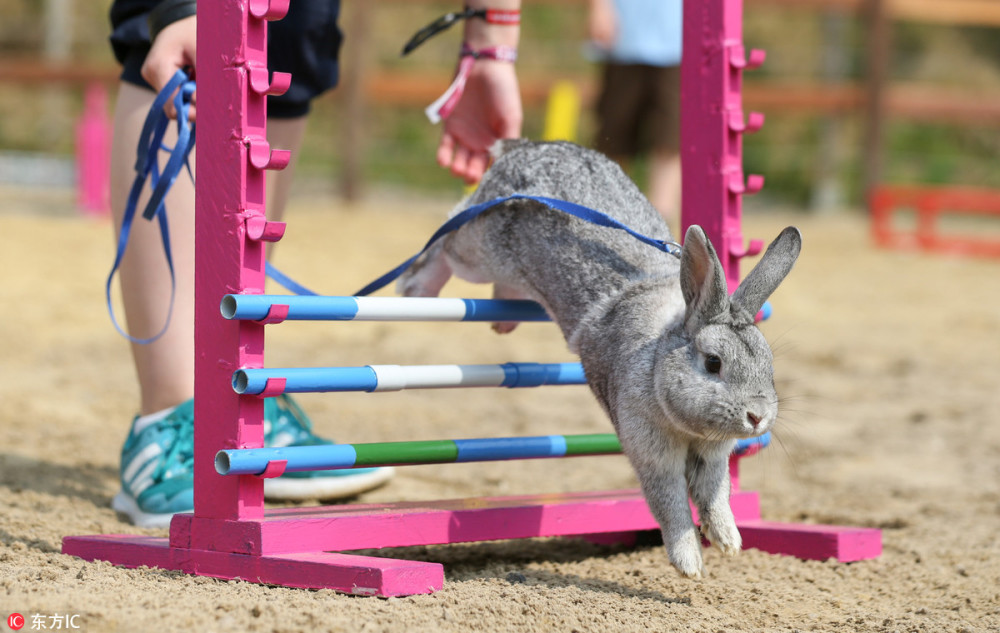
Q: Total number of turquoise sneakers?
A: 2